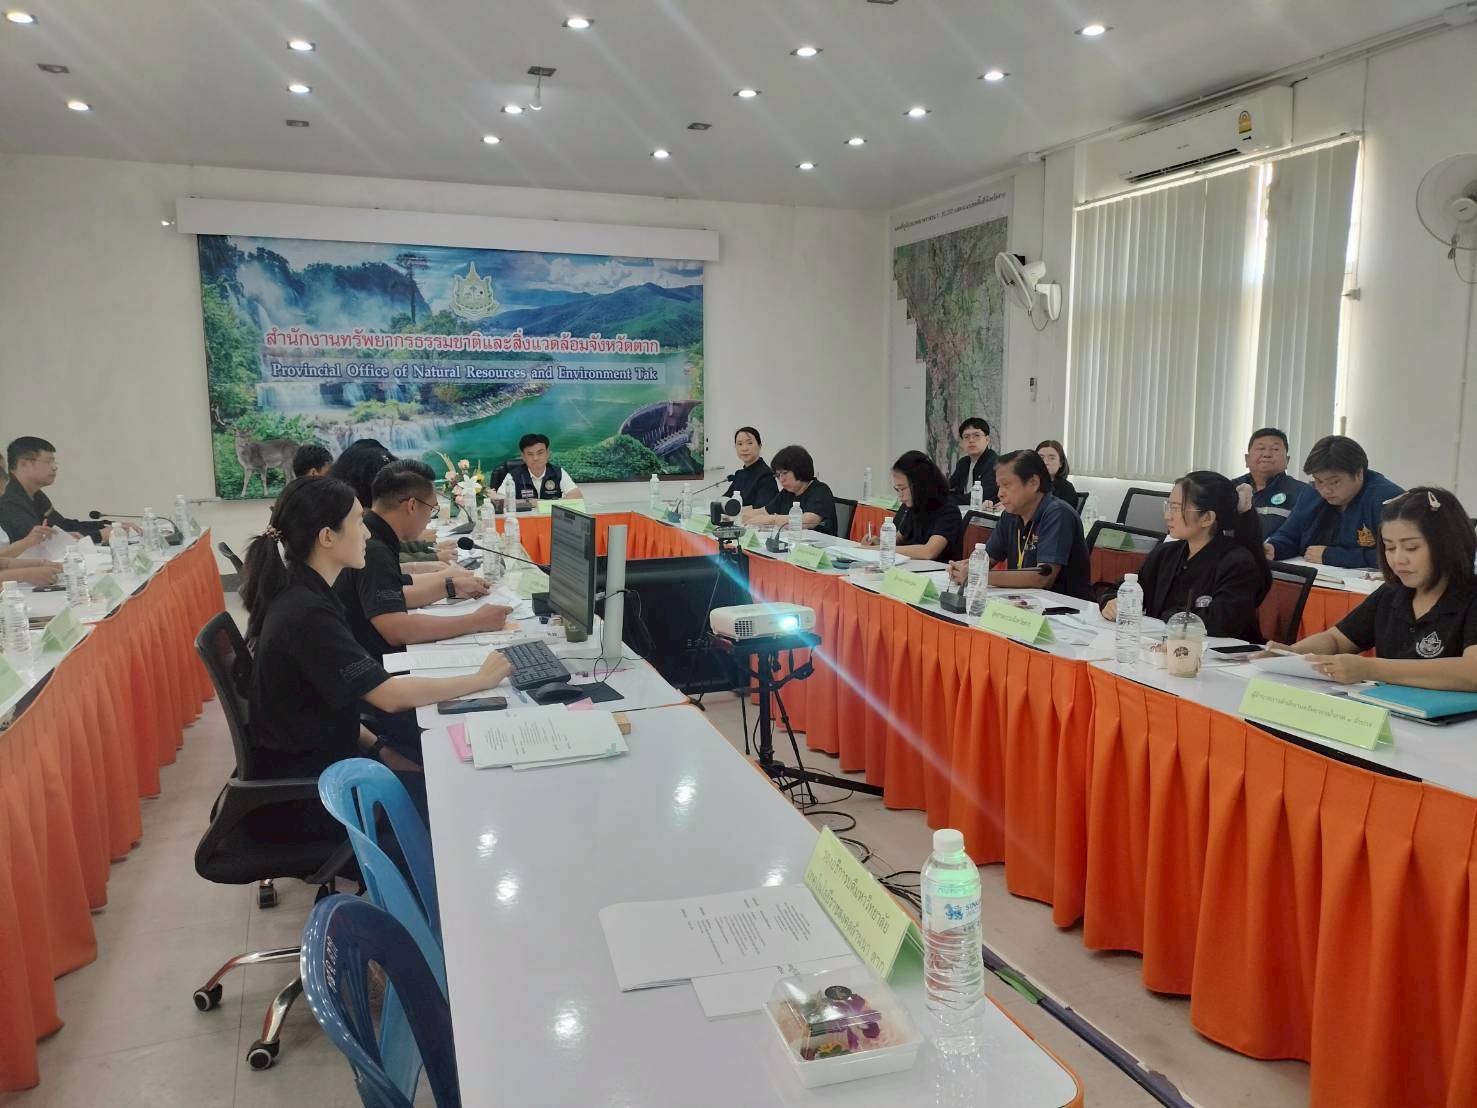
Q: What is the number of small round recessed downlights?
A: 15